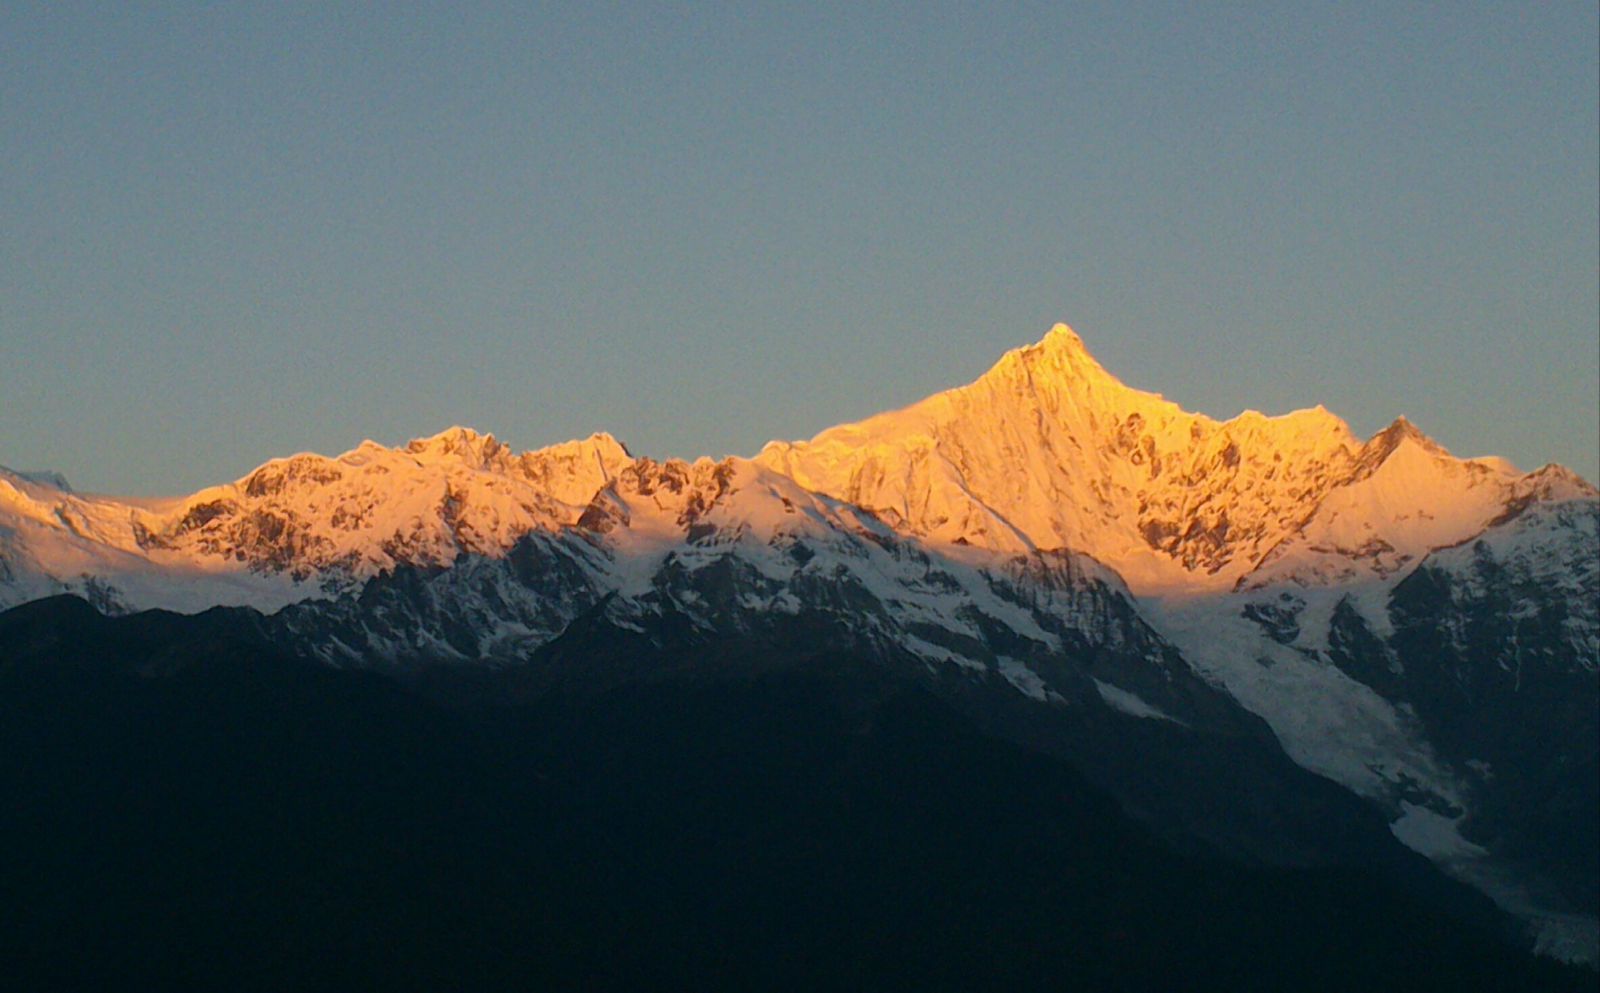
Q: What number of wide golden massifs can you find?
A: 2